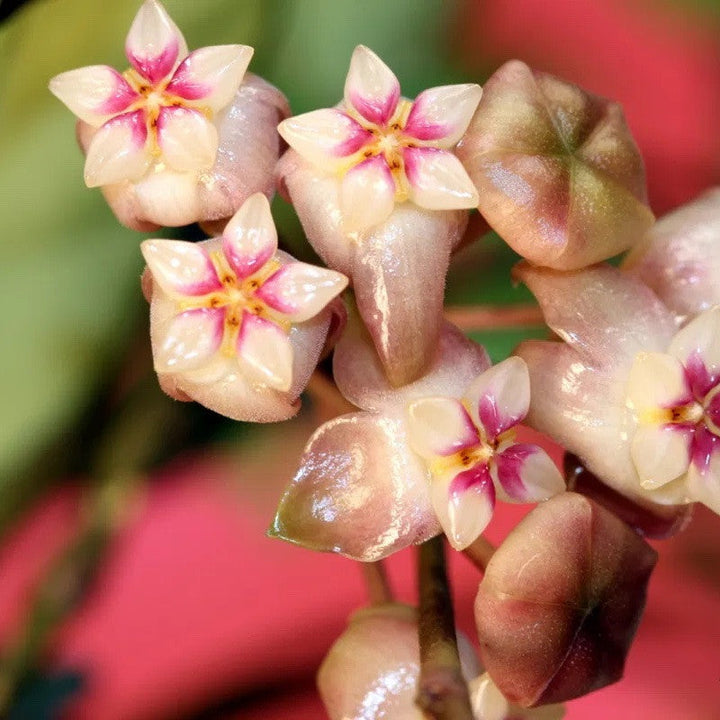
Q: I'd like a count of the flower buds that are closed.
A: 2